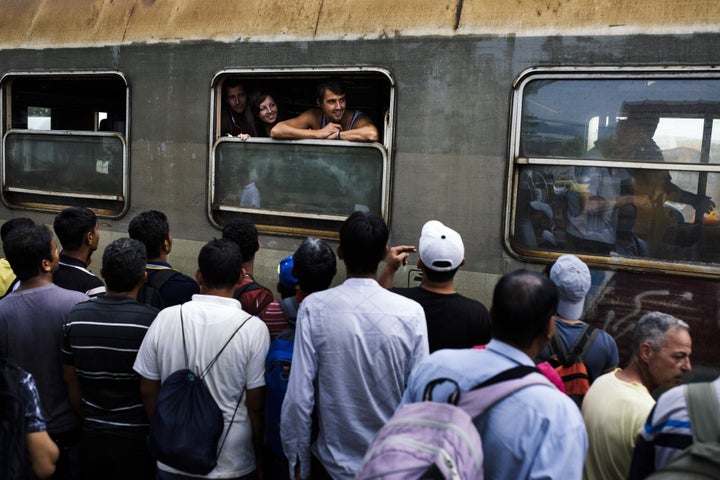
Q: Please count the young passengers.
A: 3